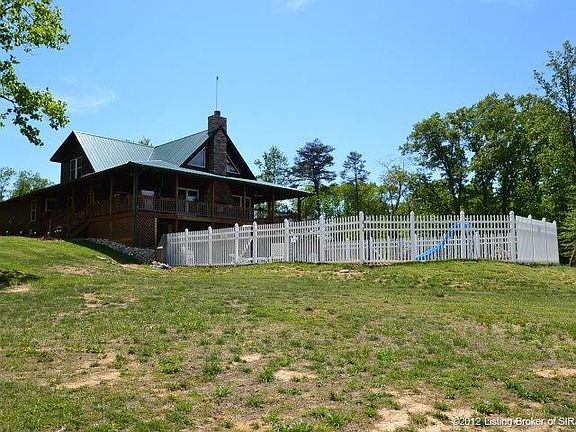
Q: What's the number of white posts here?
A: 13